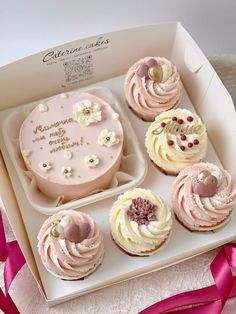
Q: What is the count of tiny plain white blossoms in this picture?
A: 5